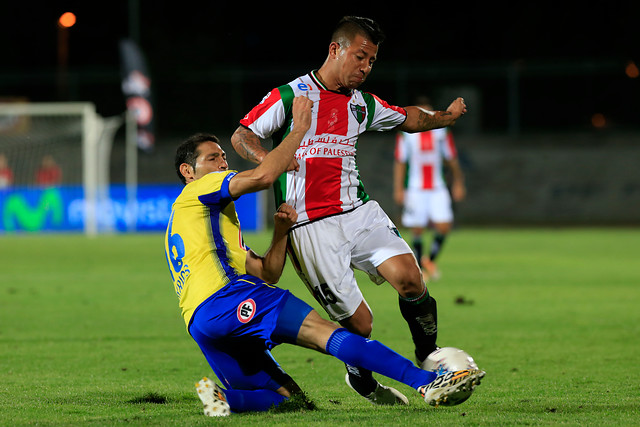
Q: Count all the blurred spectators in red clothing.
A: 2